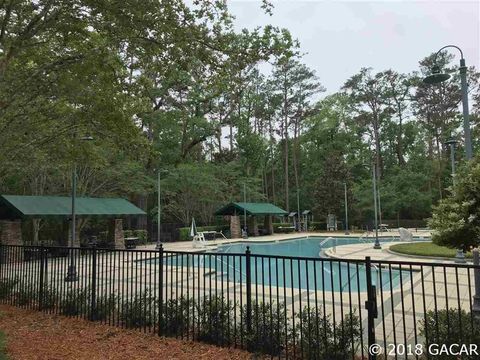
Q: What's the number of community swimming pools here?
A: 1